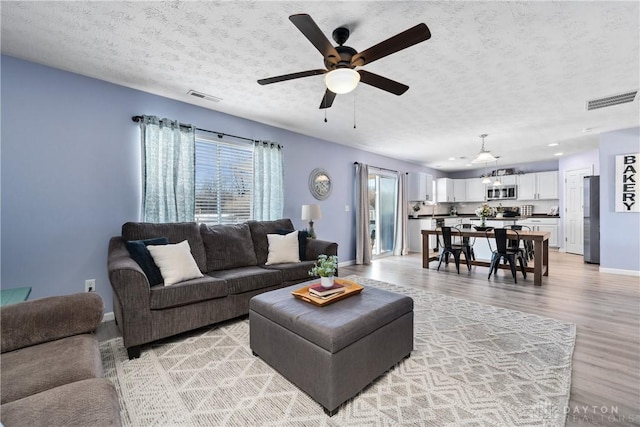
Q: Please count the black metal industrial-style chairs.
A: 4